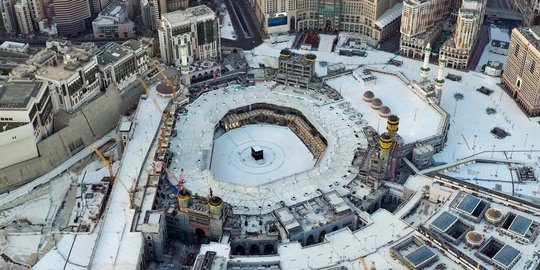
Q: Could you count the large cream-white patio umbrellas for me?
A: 0